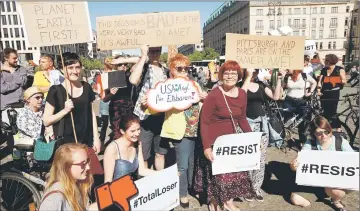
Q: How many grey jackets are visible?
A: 1